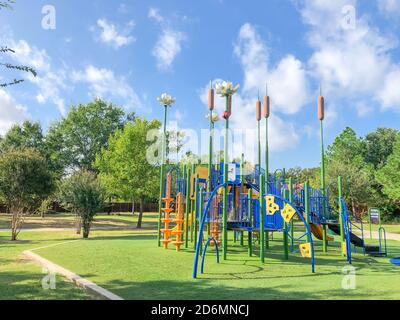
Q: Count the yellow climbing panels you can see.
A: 3